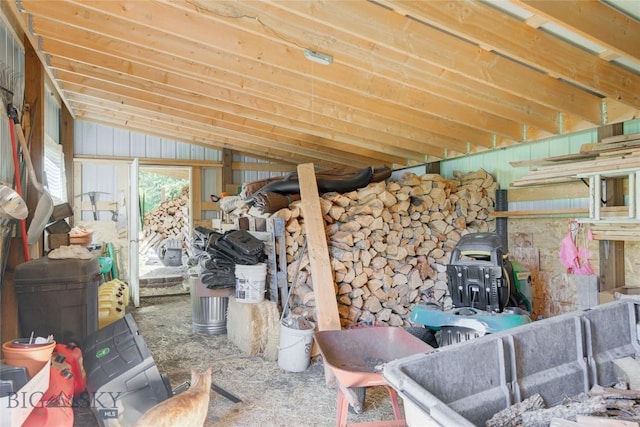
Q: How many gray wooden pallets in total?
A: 1